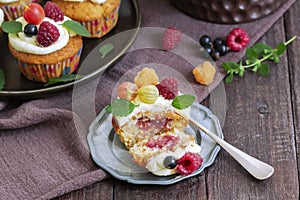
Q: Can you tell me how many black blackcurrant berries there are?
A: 7